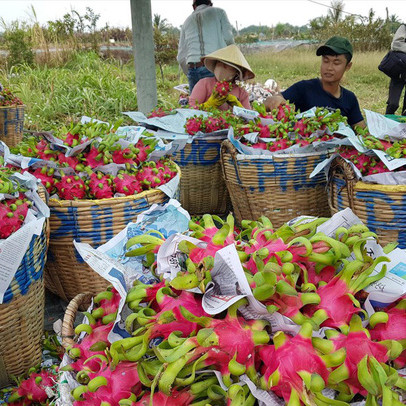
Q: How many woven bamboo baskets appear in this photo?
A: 7